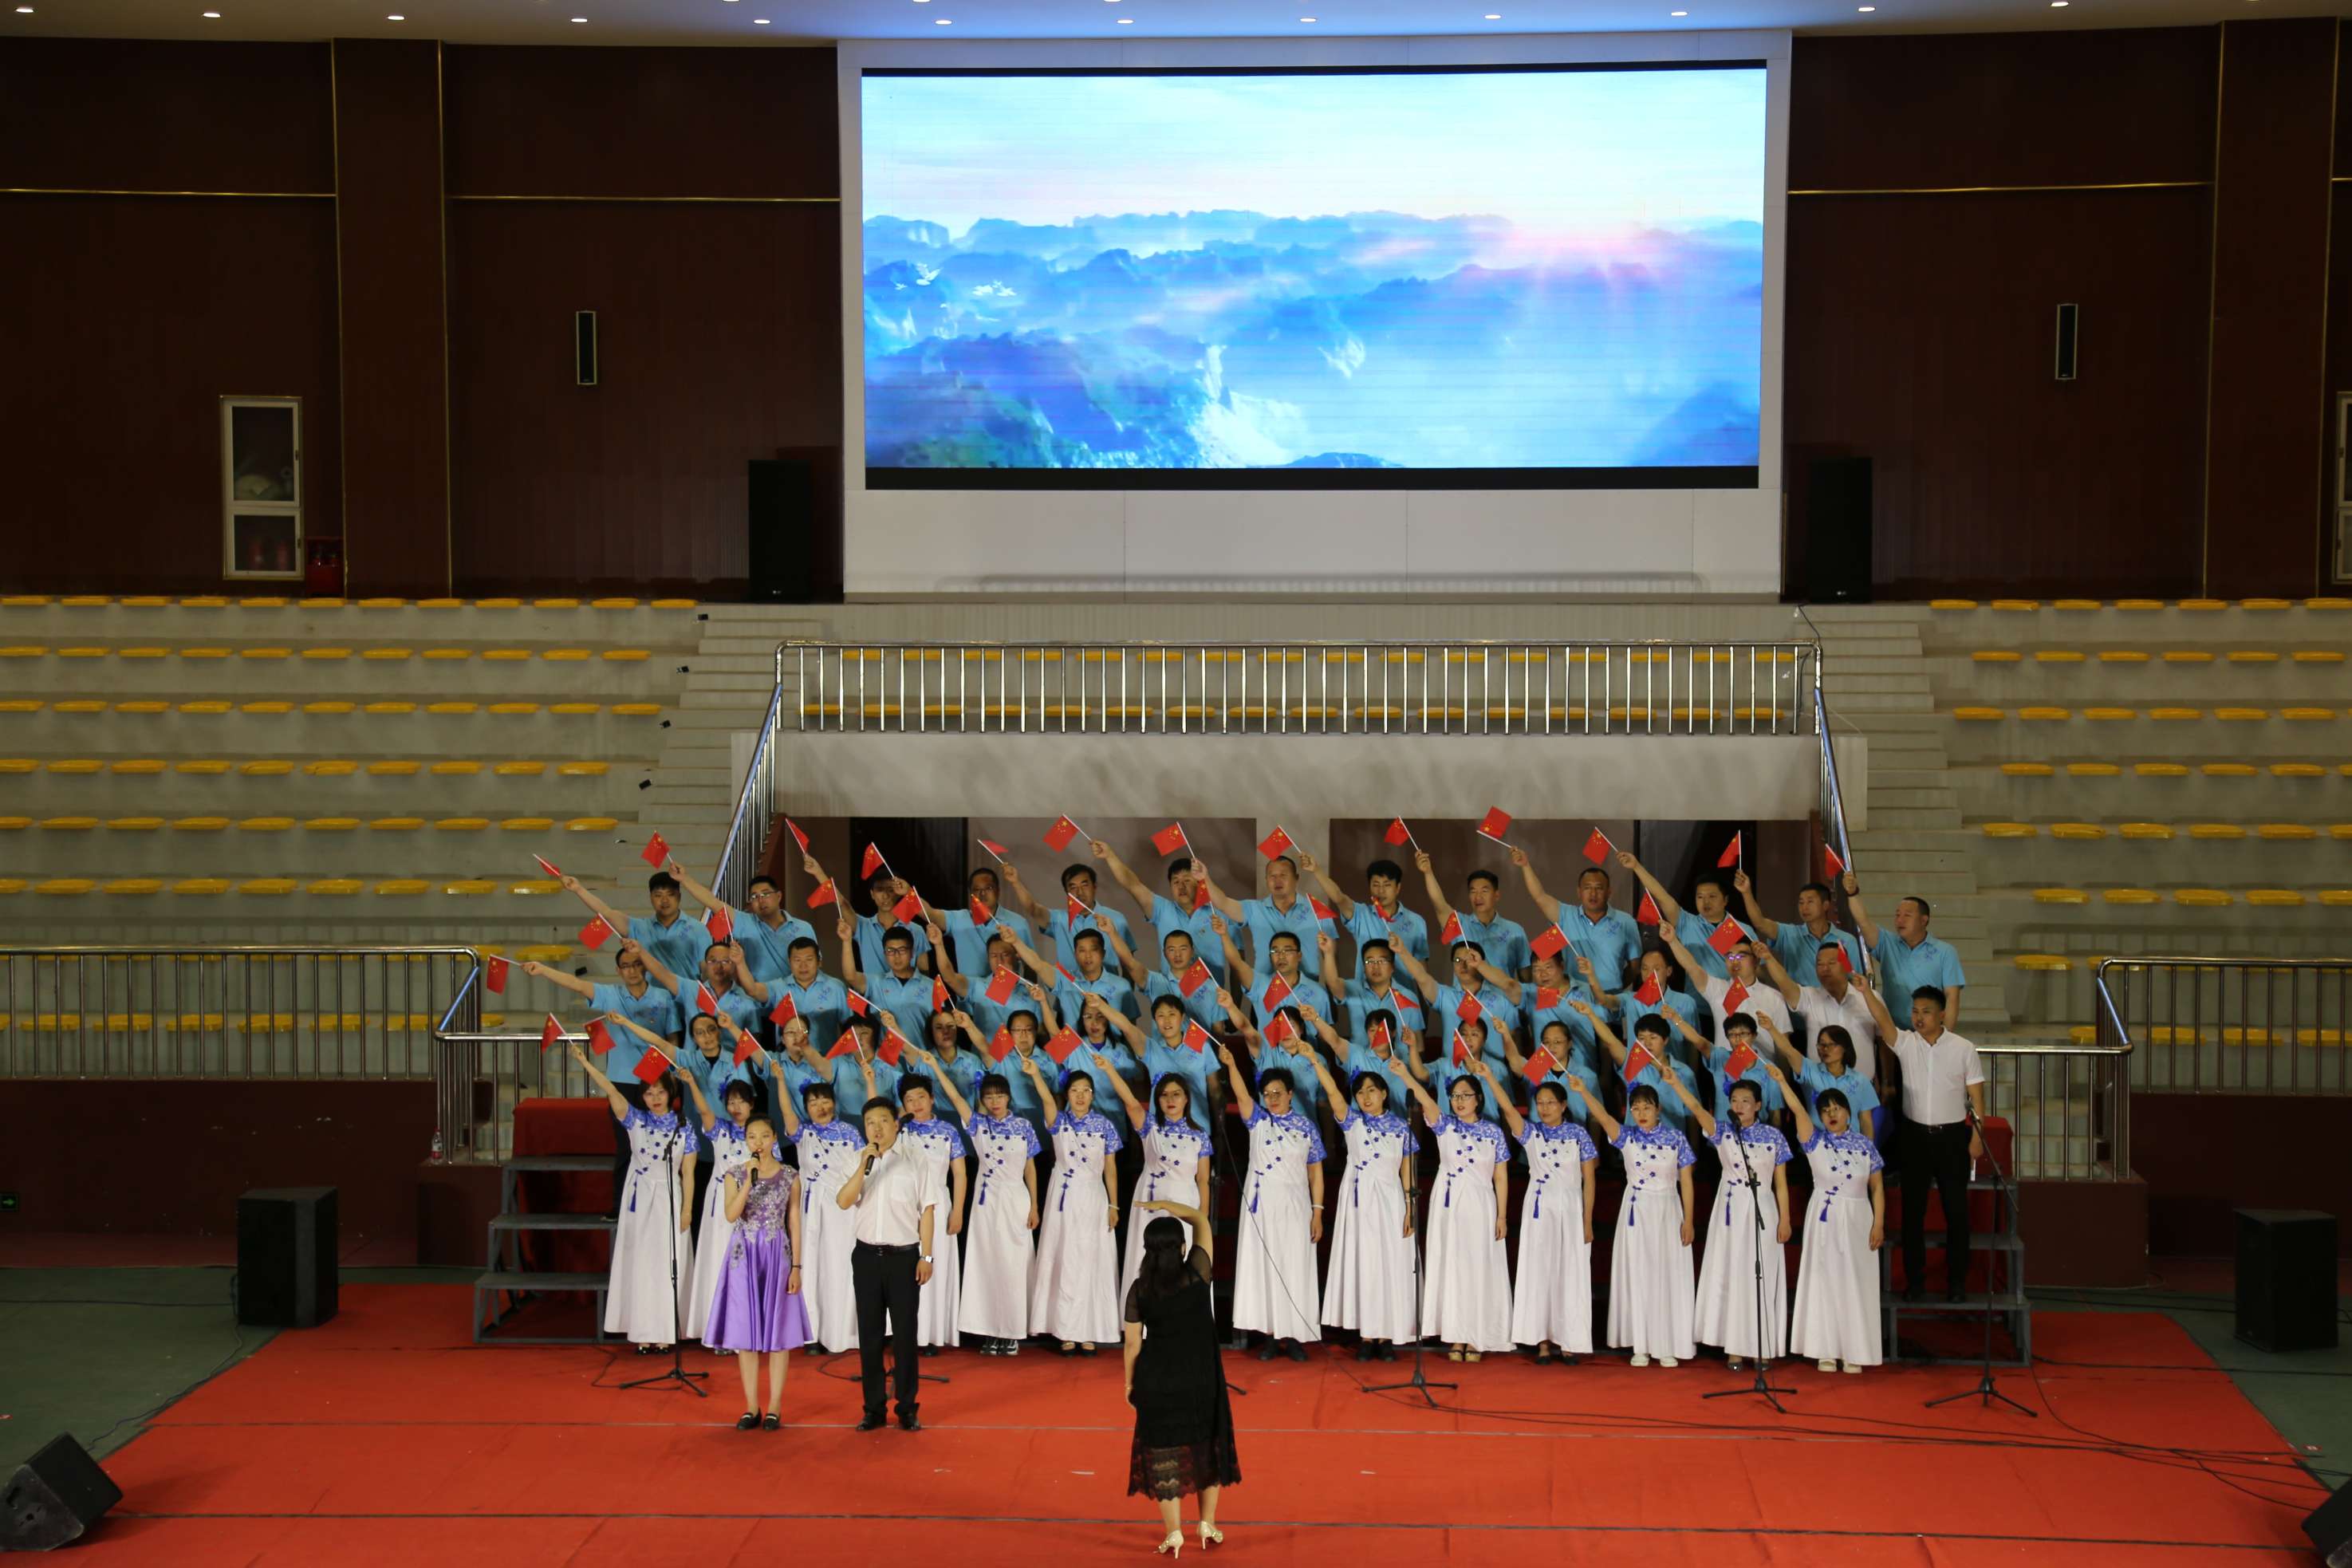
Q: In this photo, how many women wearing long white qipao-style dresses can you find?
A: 14